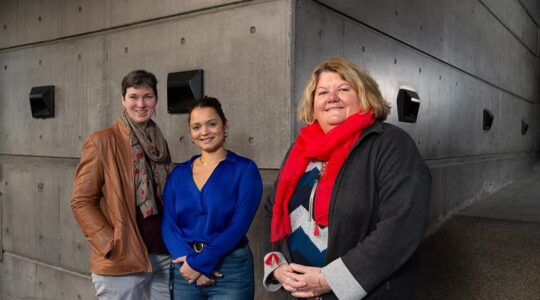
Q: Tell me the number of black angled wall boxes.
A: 5